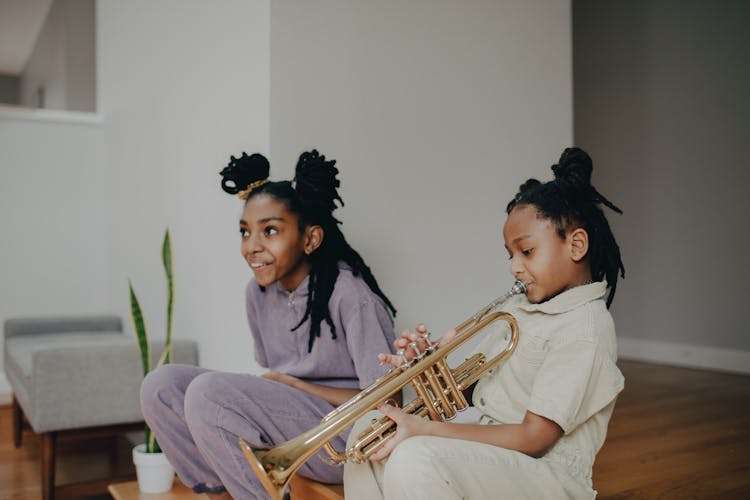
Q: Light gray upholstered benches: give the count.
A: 1